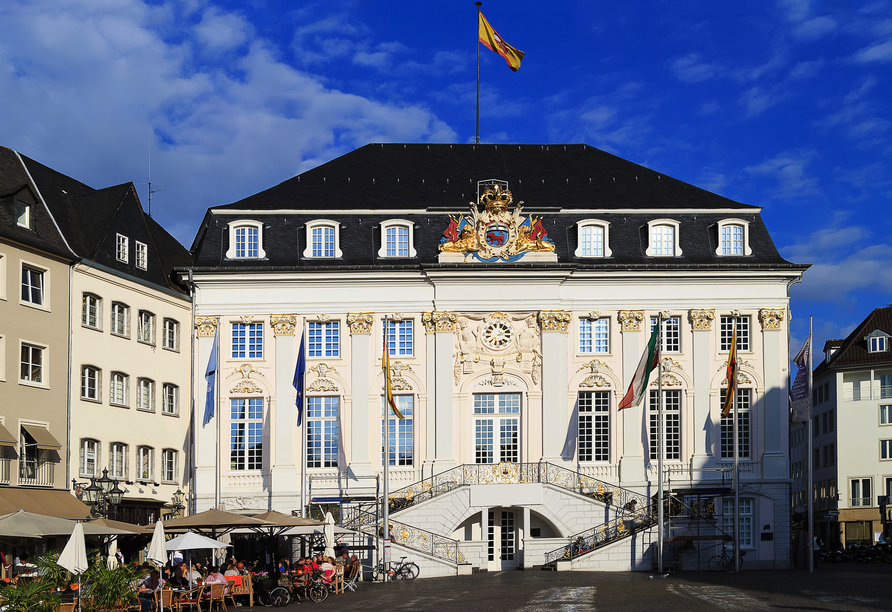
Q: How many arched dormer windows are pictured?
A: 6